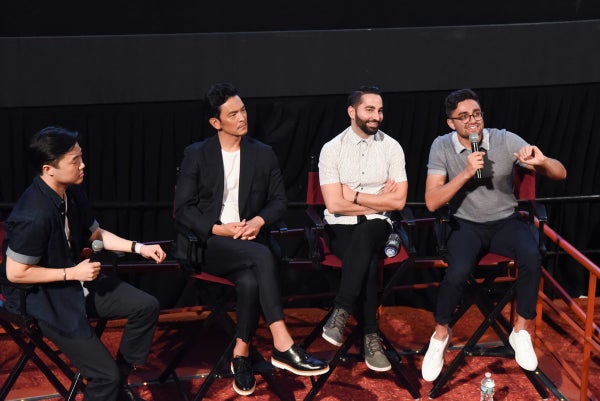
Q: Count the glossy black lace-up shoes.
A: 2